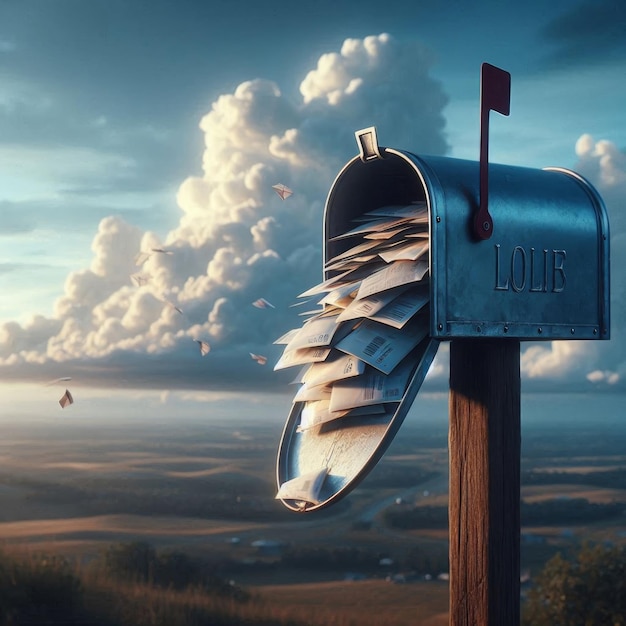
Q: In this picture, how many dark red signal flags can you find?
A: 1